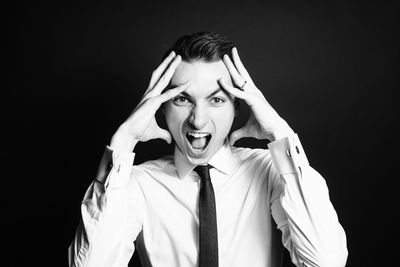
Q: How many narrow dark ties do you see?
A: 1